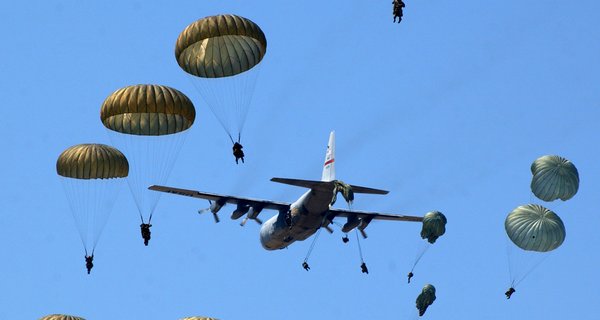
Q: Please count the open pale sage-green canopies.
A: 2